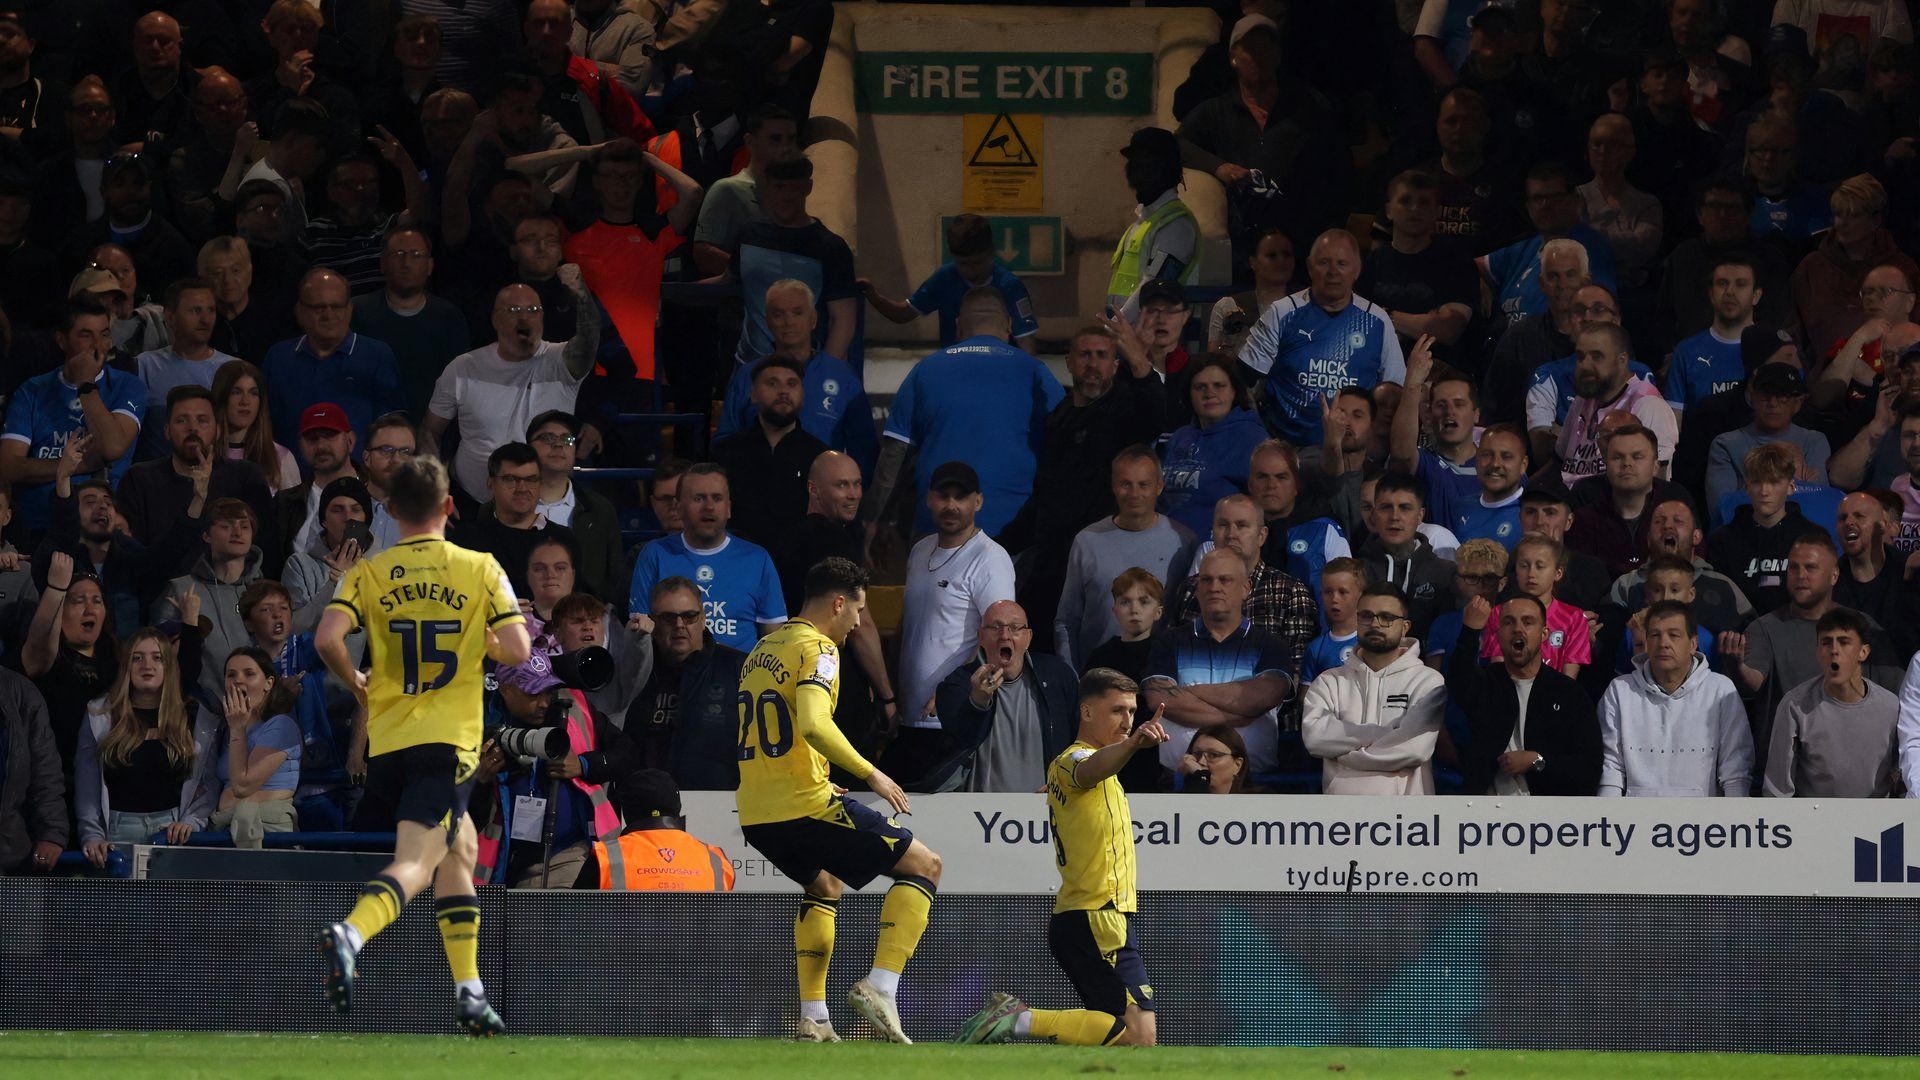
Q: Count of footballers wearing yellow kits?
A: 3